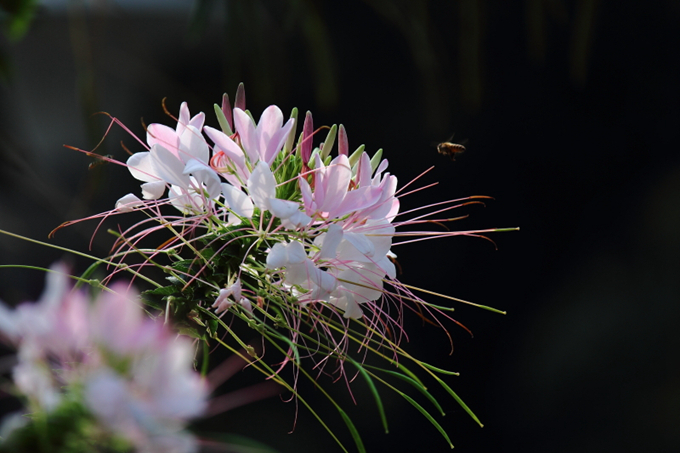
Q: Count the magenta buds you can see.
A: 4